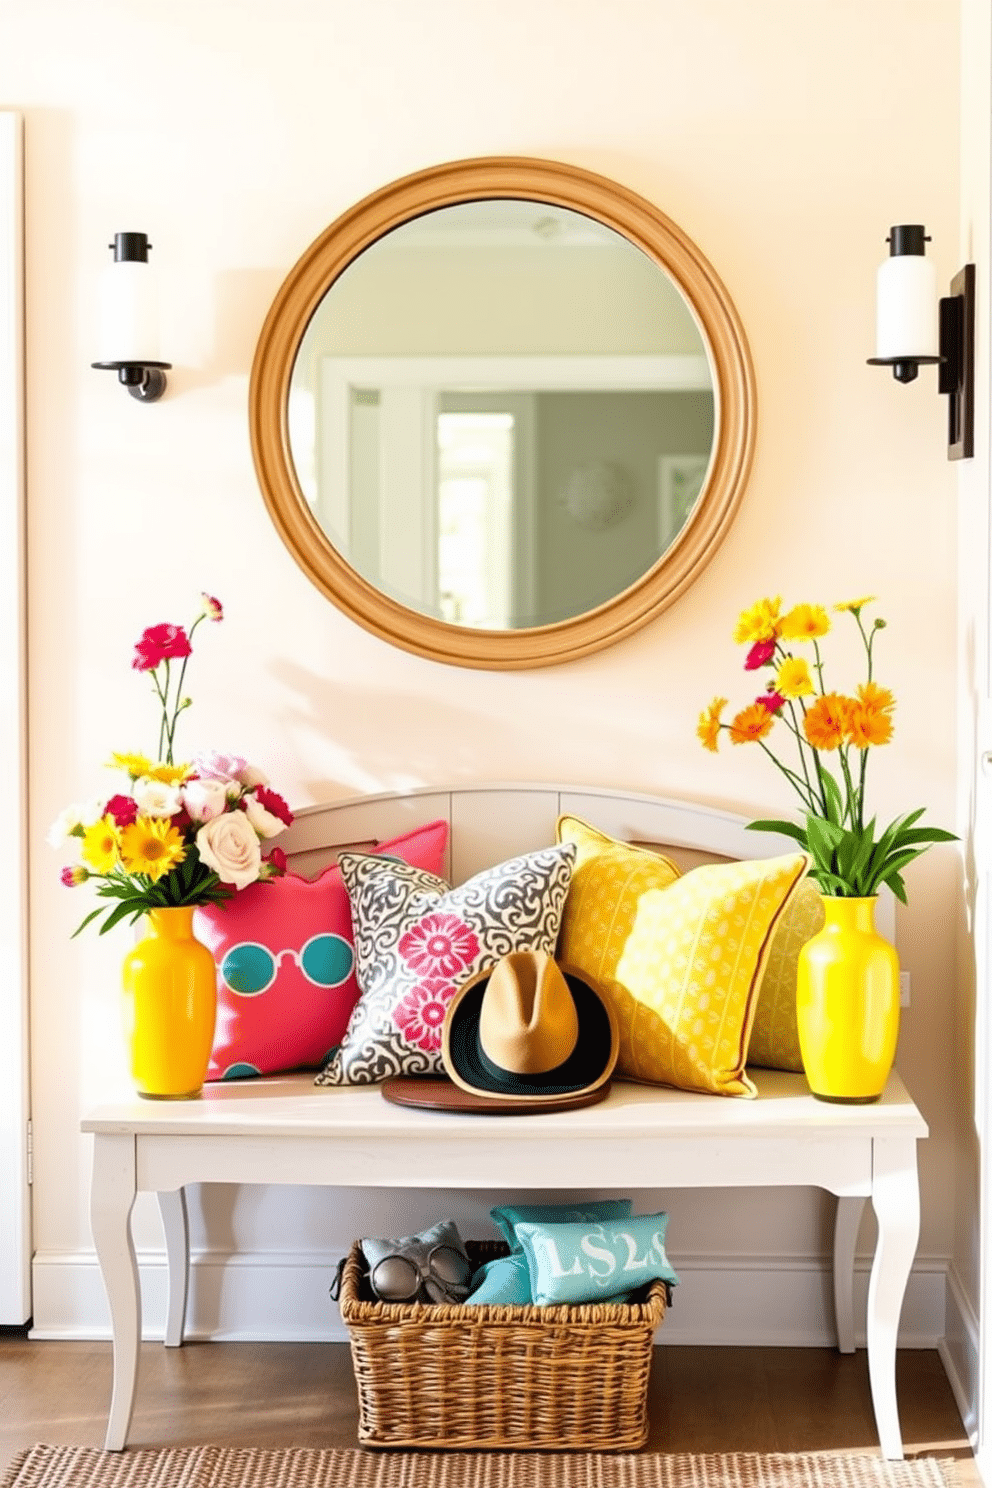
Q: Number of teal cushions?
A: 3